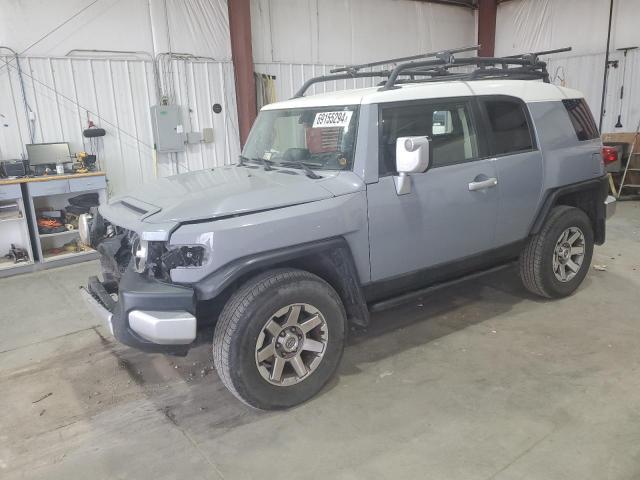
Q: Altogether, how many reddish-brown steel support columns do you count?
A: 2